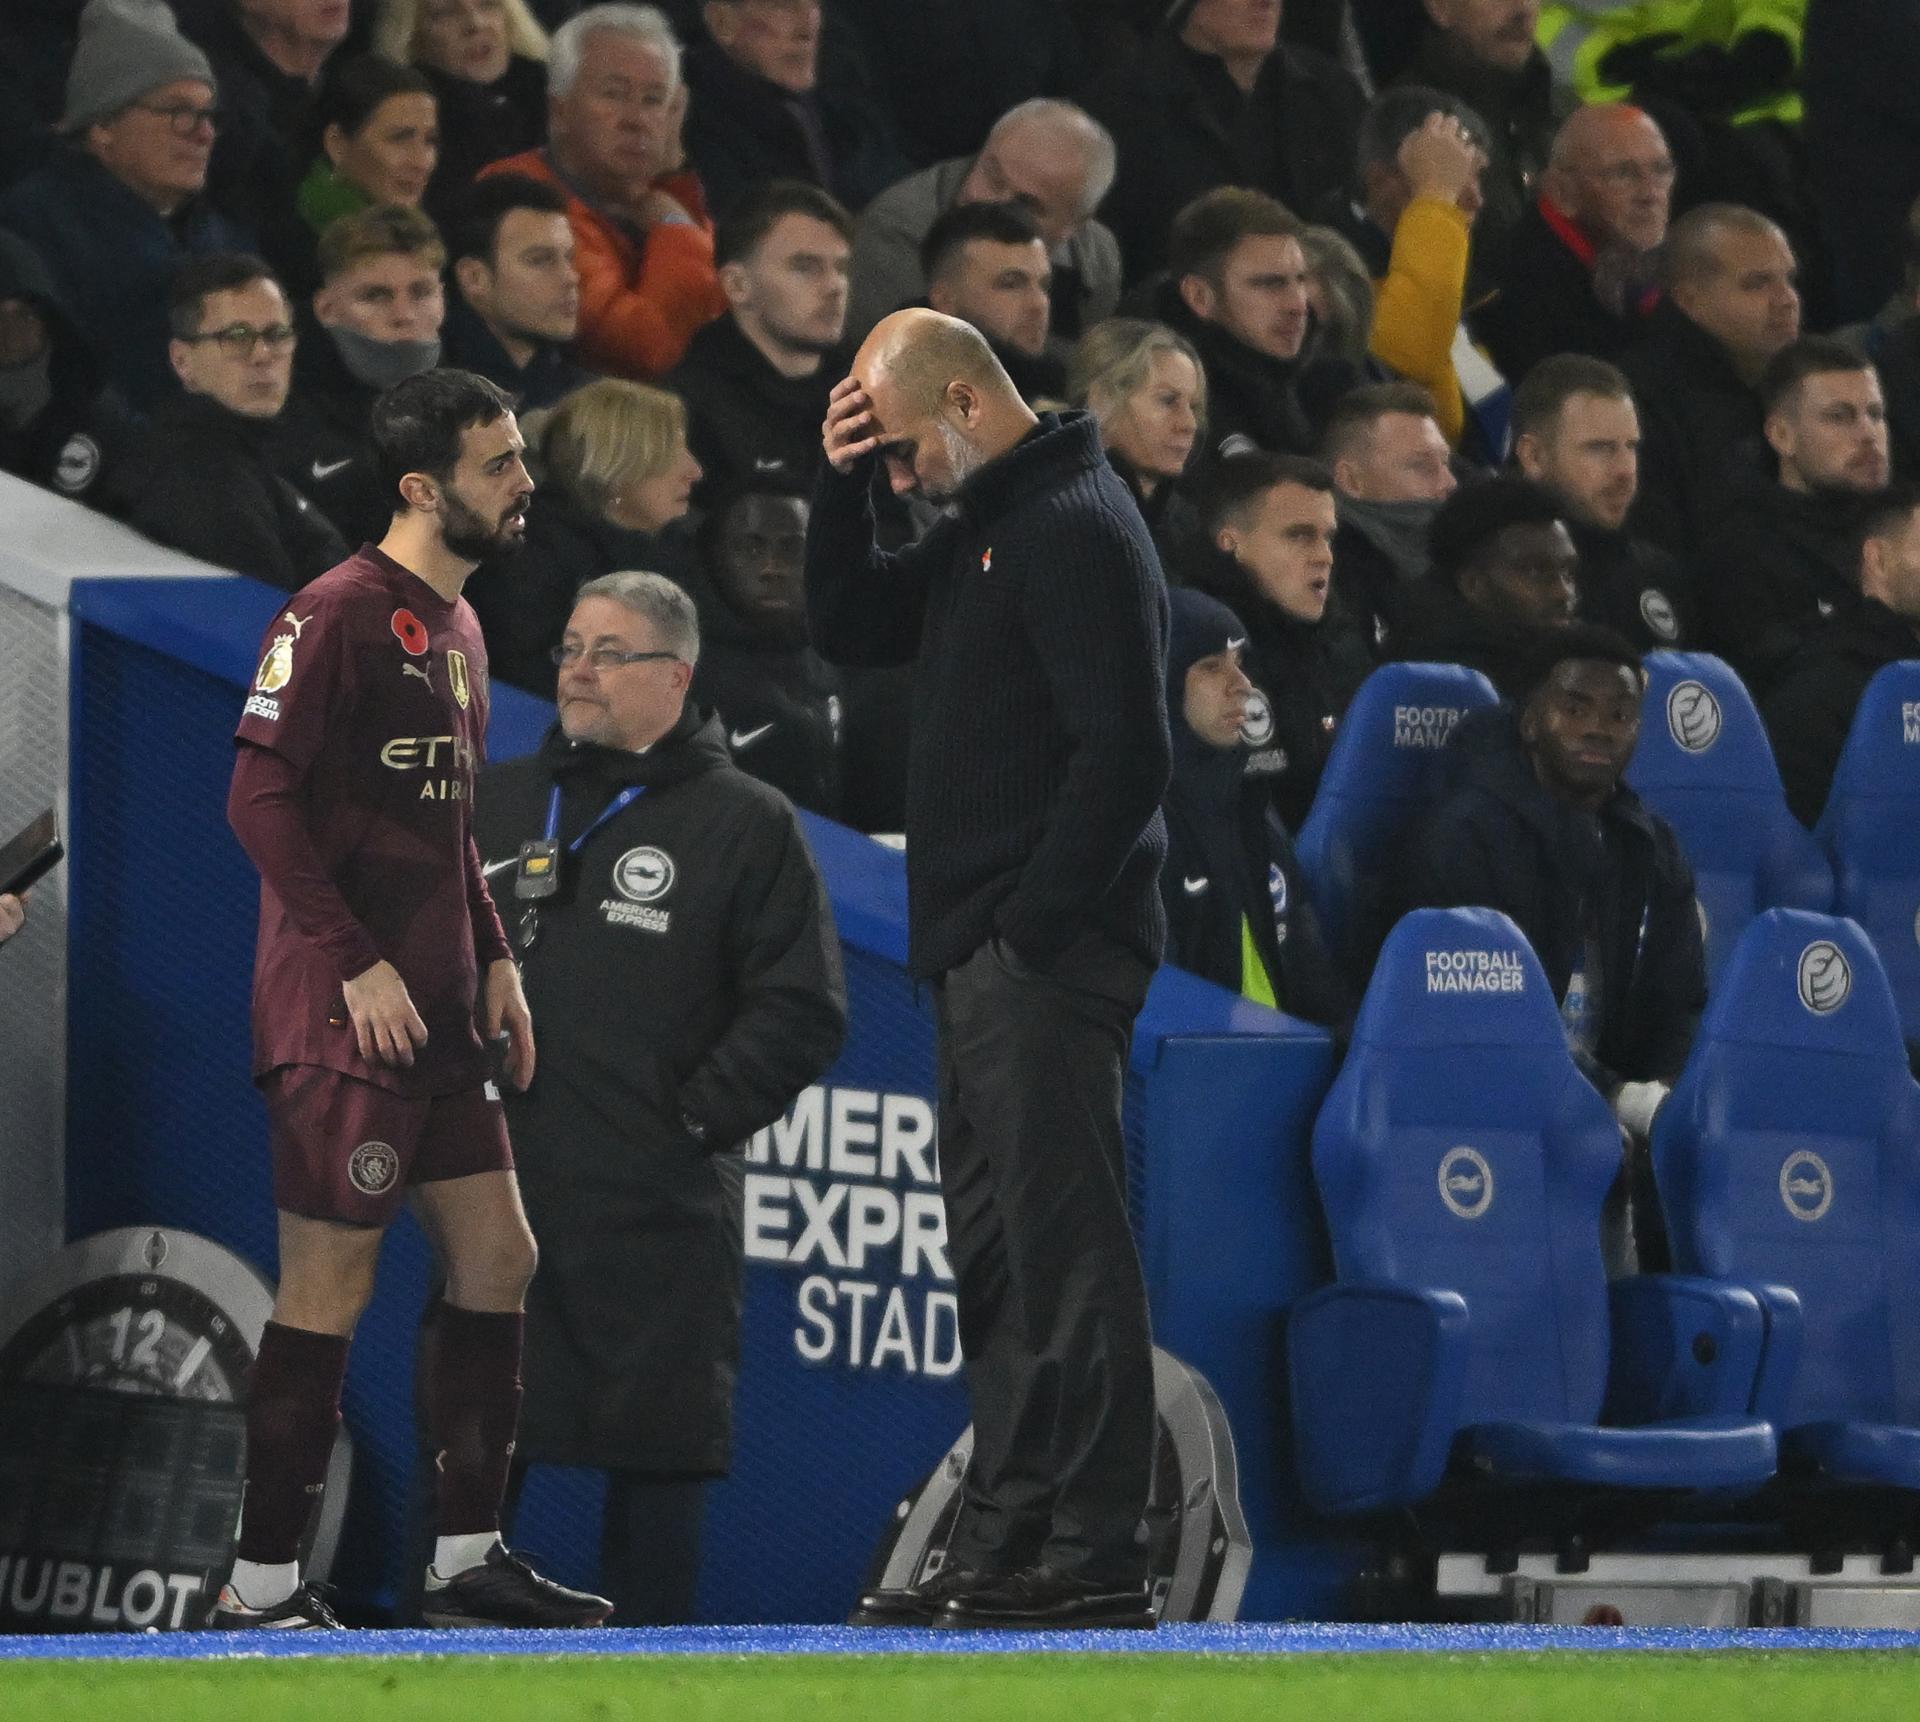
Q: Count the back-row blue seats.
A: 3